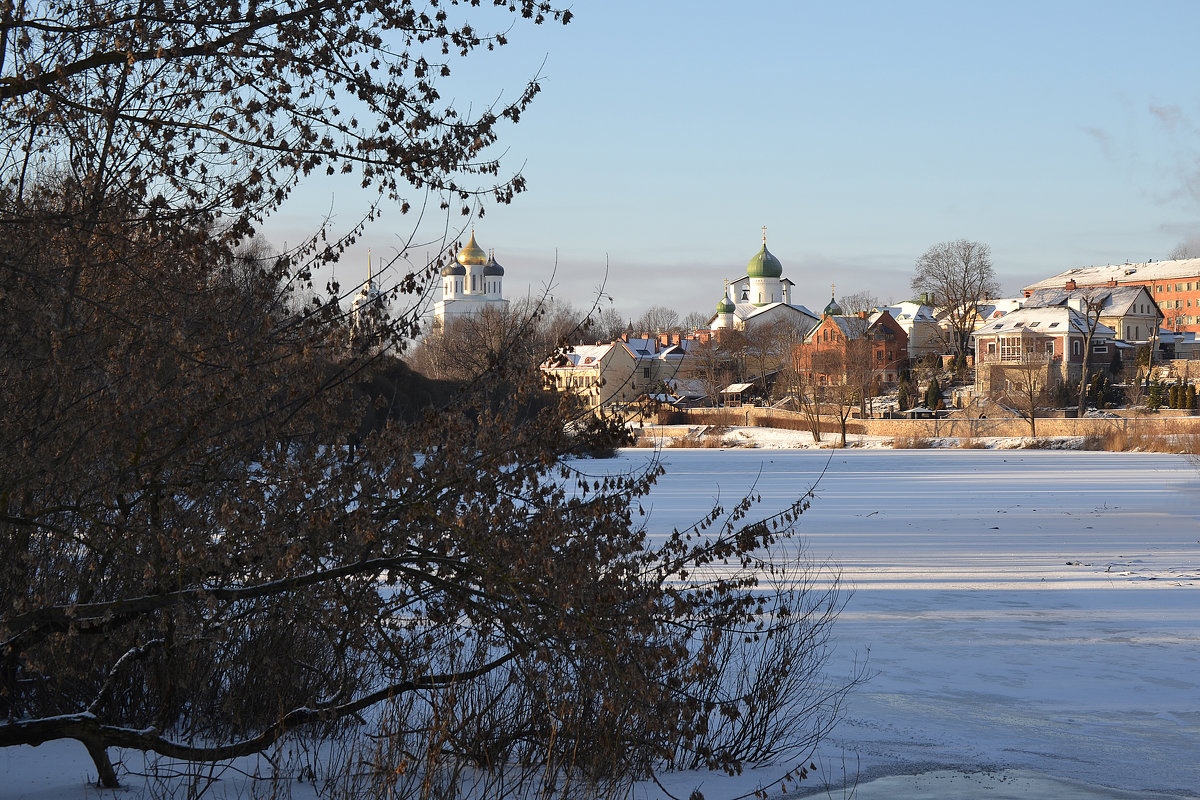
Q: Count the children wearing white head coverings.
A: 0